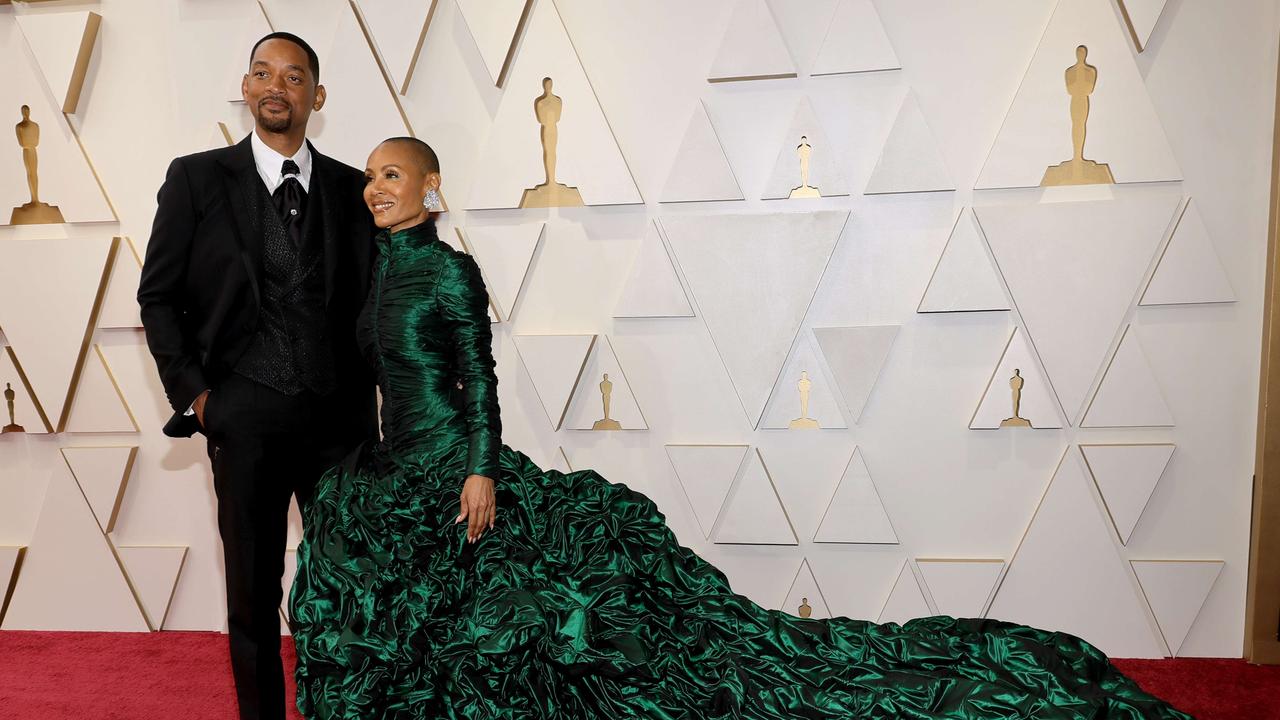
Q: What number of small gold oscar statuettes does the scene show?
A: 6